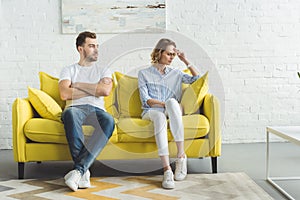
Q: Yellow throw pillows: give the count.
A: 2